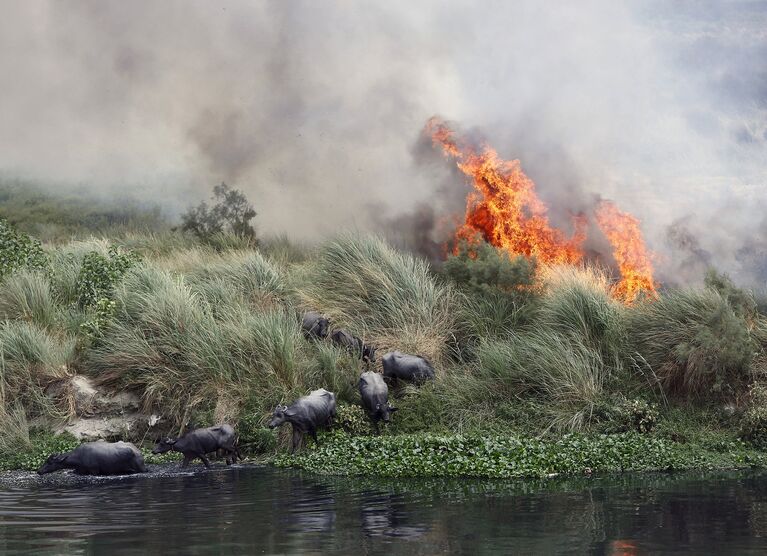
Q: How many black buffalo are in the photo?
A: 7